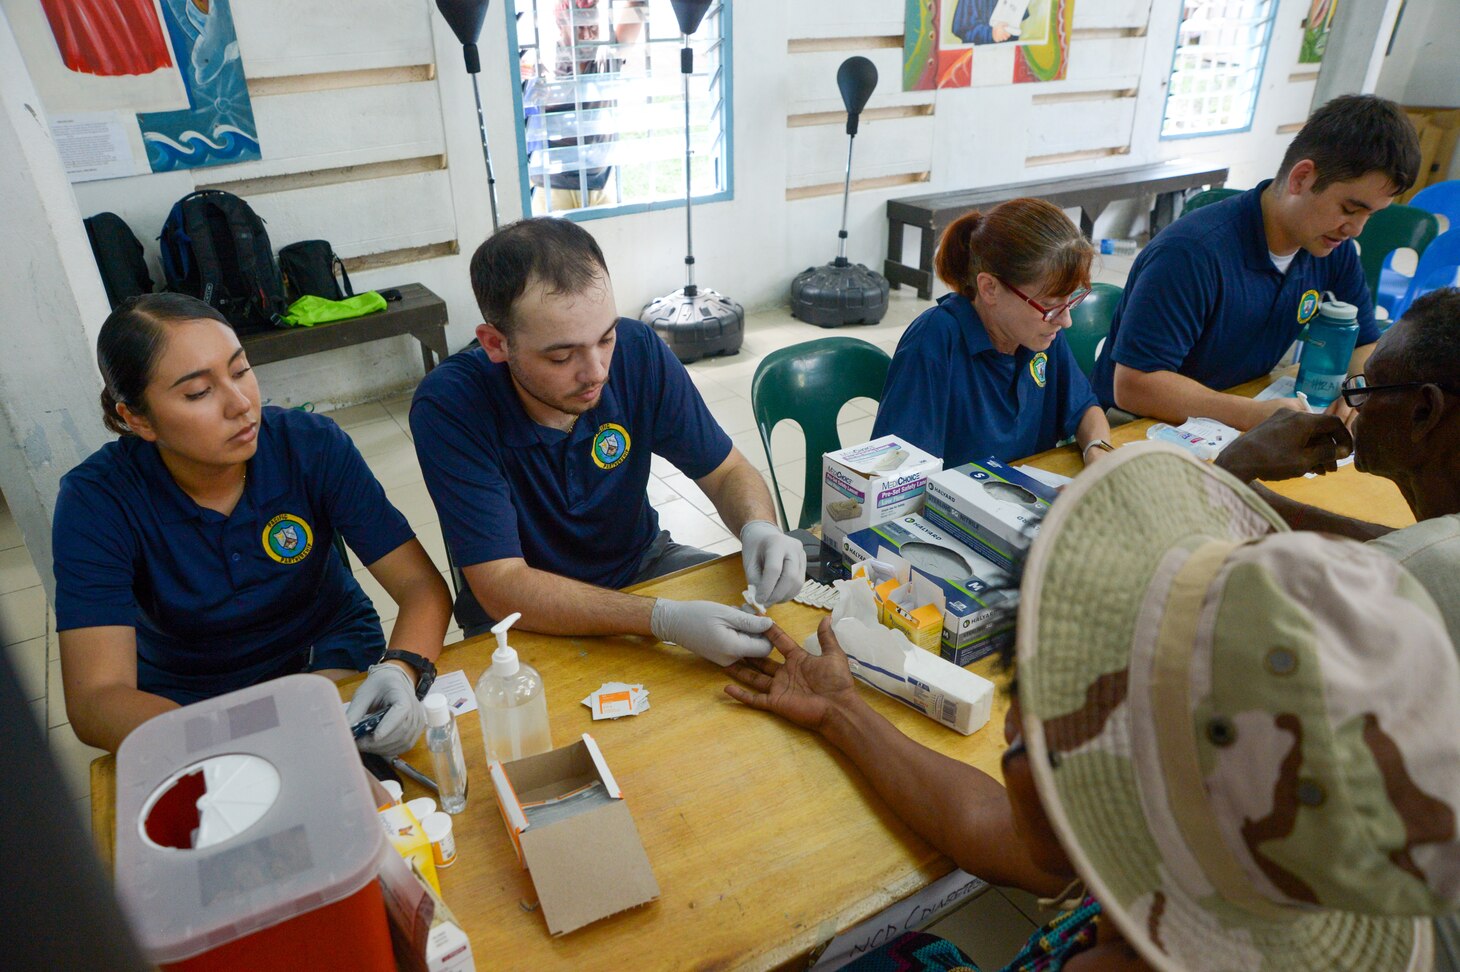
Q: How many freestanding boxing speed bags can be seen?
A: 3